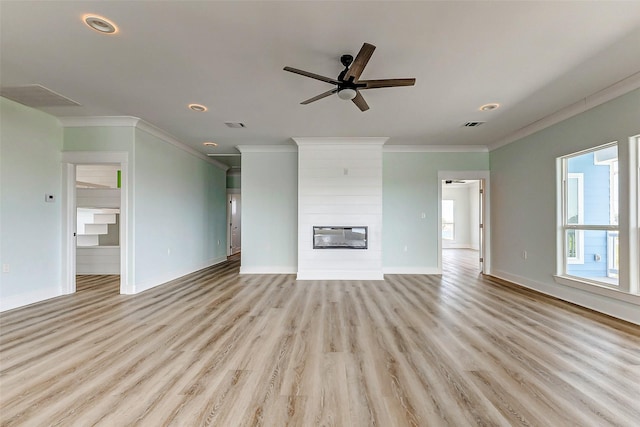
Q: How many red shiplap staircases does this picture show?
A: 0